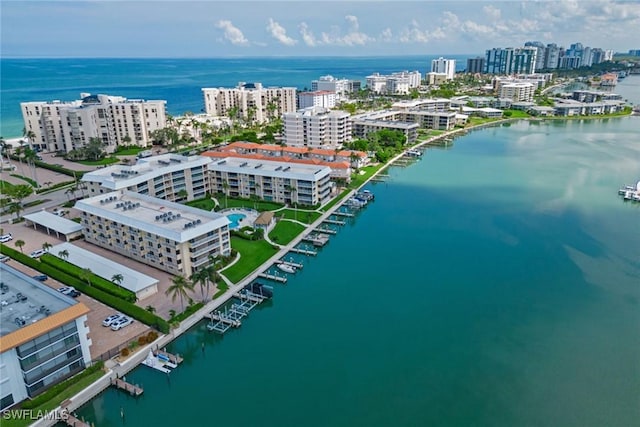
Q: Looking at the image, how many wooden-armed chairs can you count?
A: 0